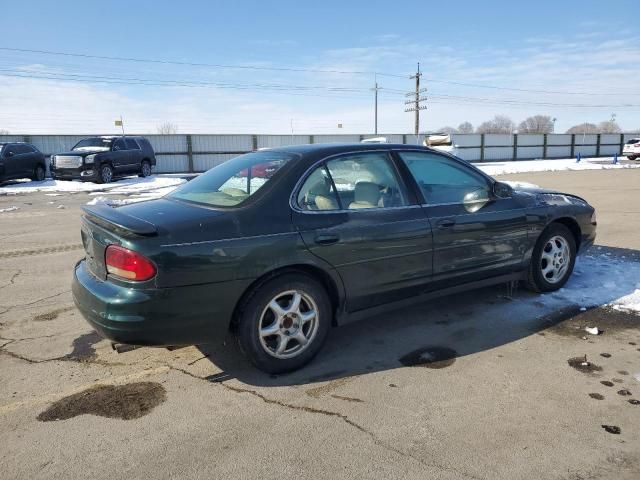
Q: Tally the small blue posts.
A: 2